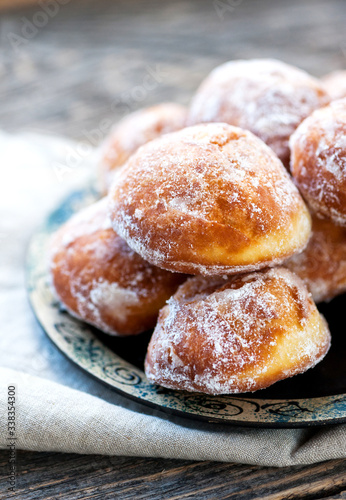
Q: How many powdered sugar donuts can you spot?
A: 8